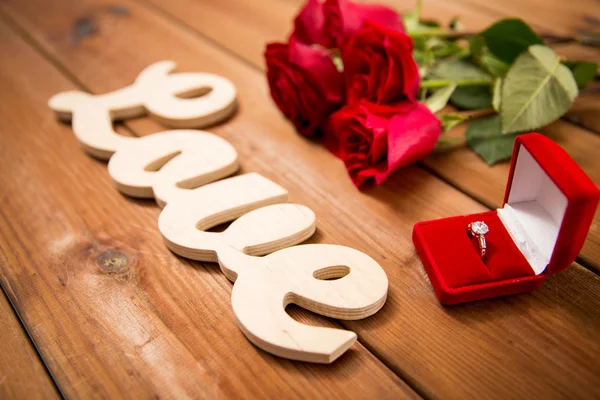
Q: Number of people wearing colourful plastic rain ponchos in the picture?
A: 0